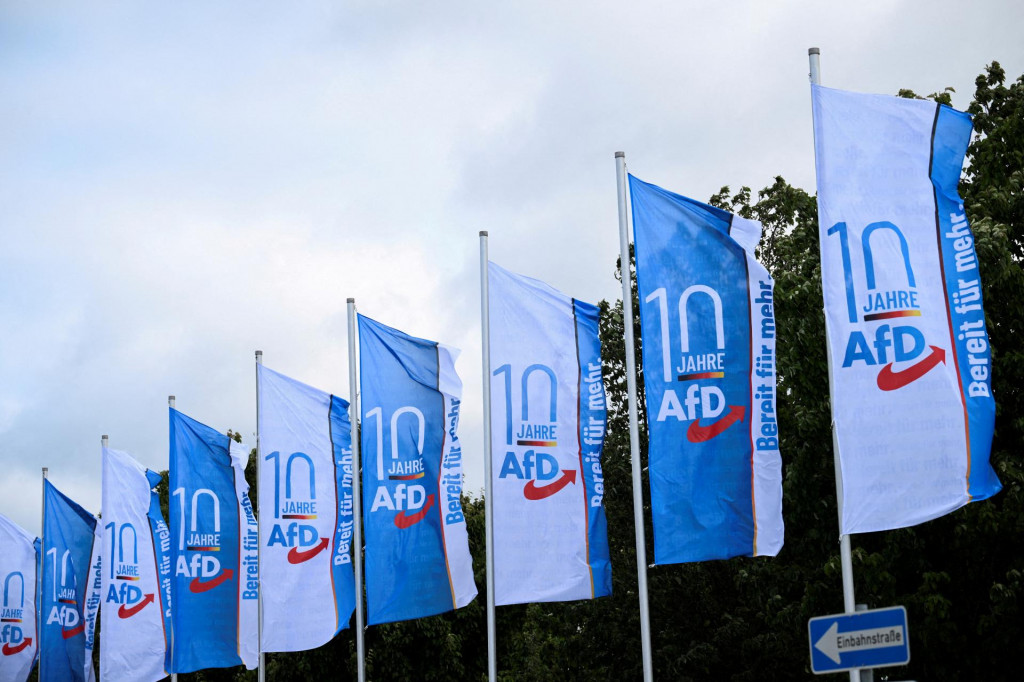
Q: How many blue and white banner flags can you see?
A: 9